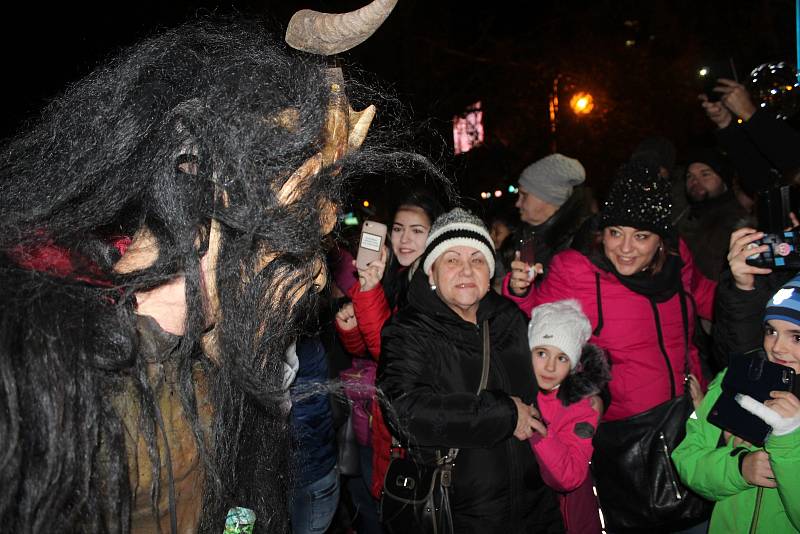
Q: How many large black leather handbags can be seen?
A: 1